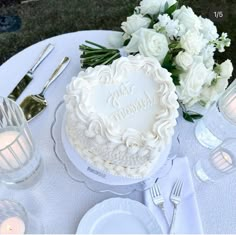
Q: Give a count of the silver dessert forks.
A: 2